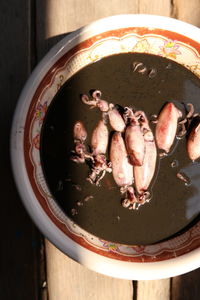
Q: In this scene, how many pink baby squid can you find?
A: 8